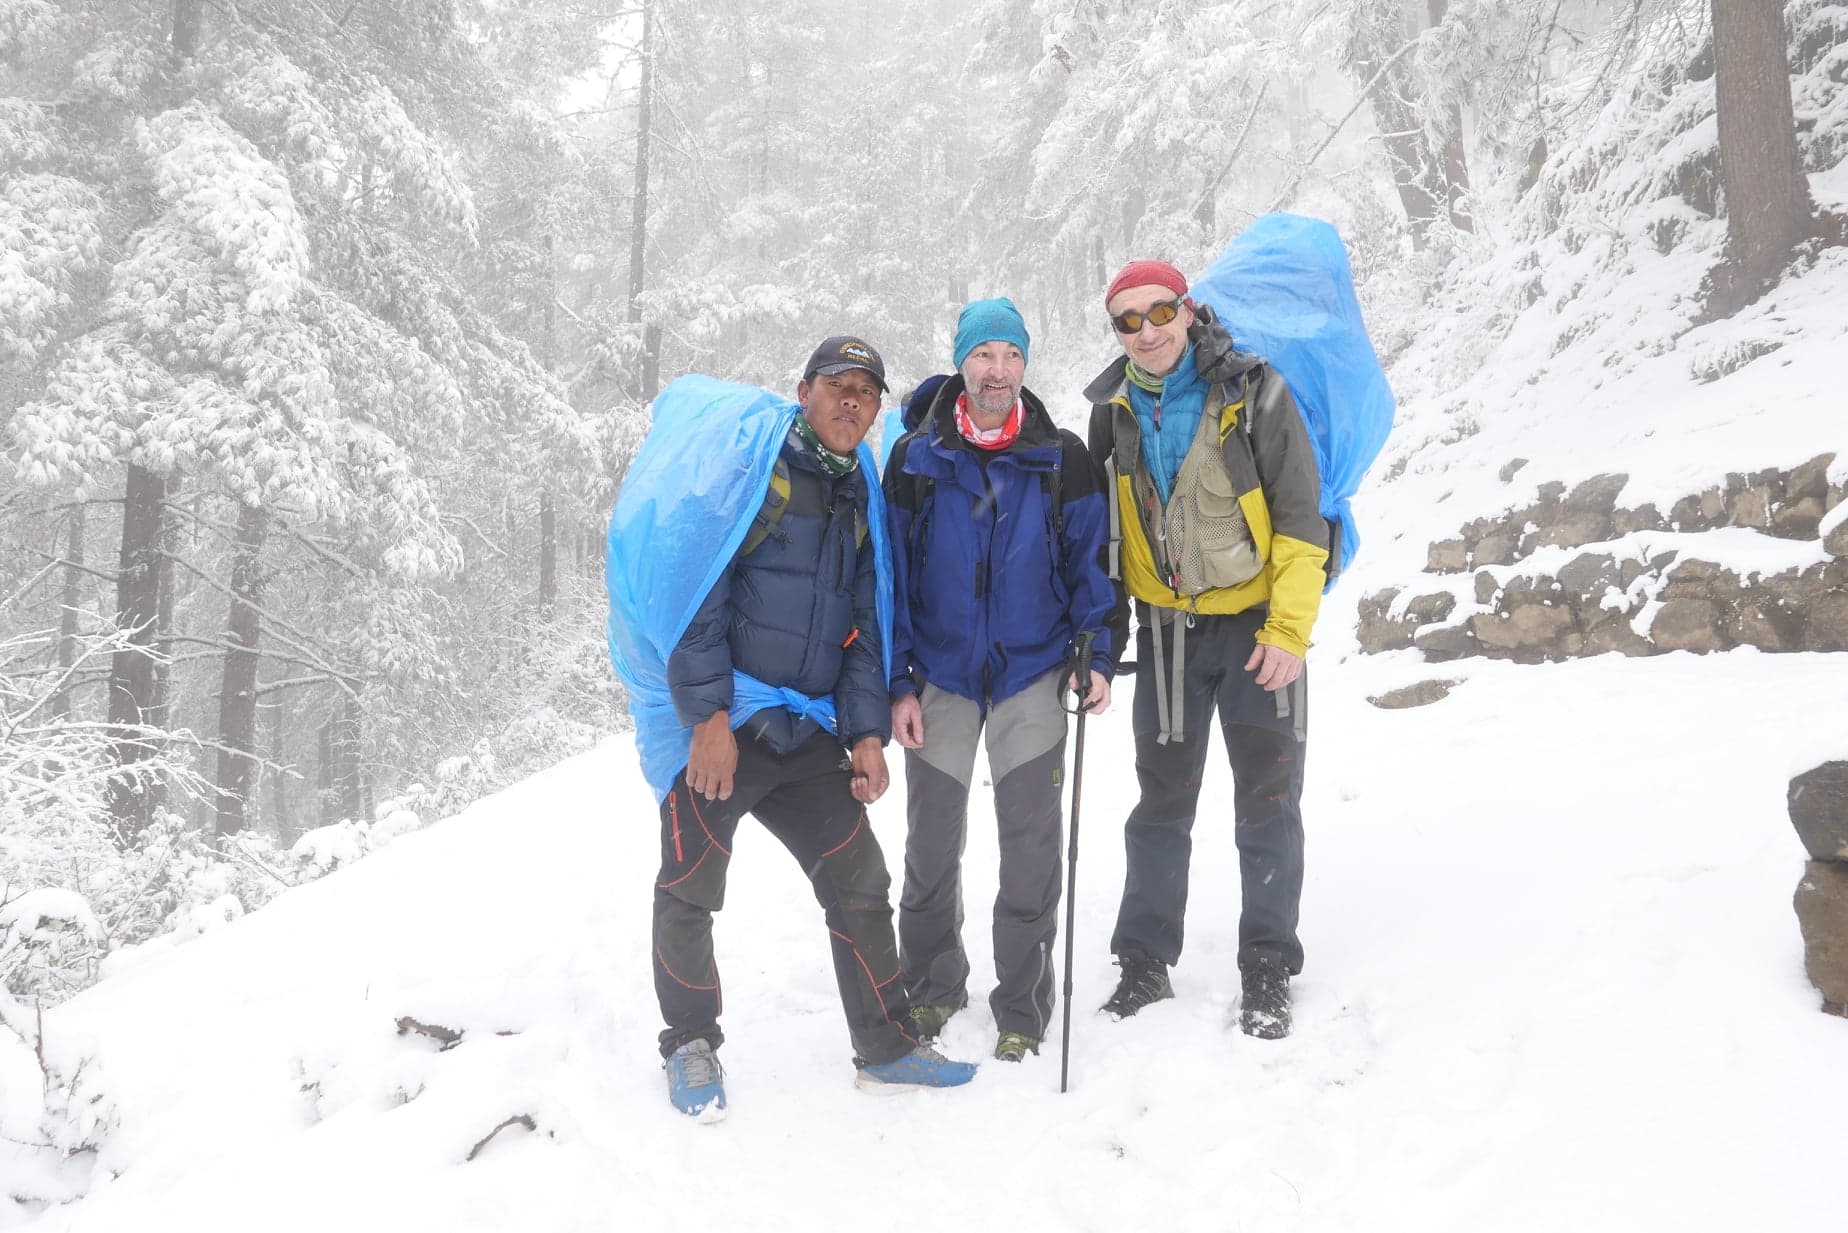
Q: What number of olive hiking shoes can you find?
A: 2